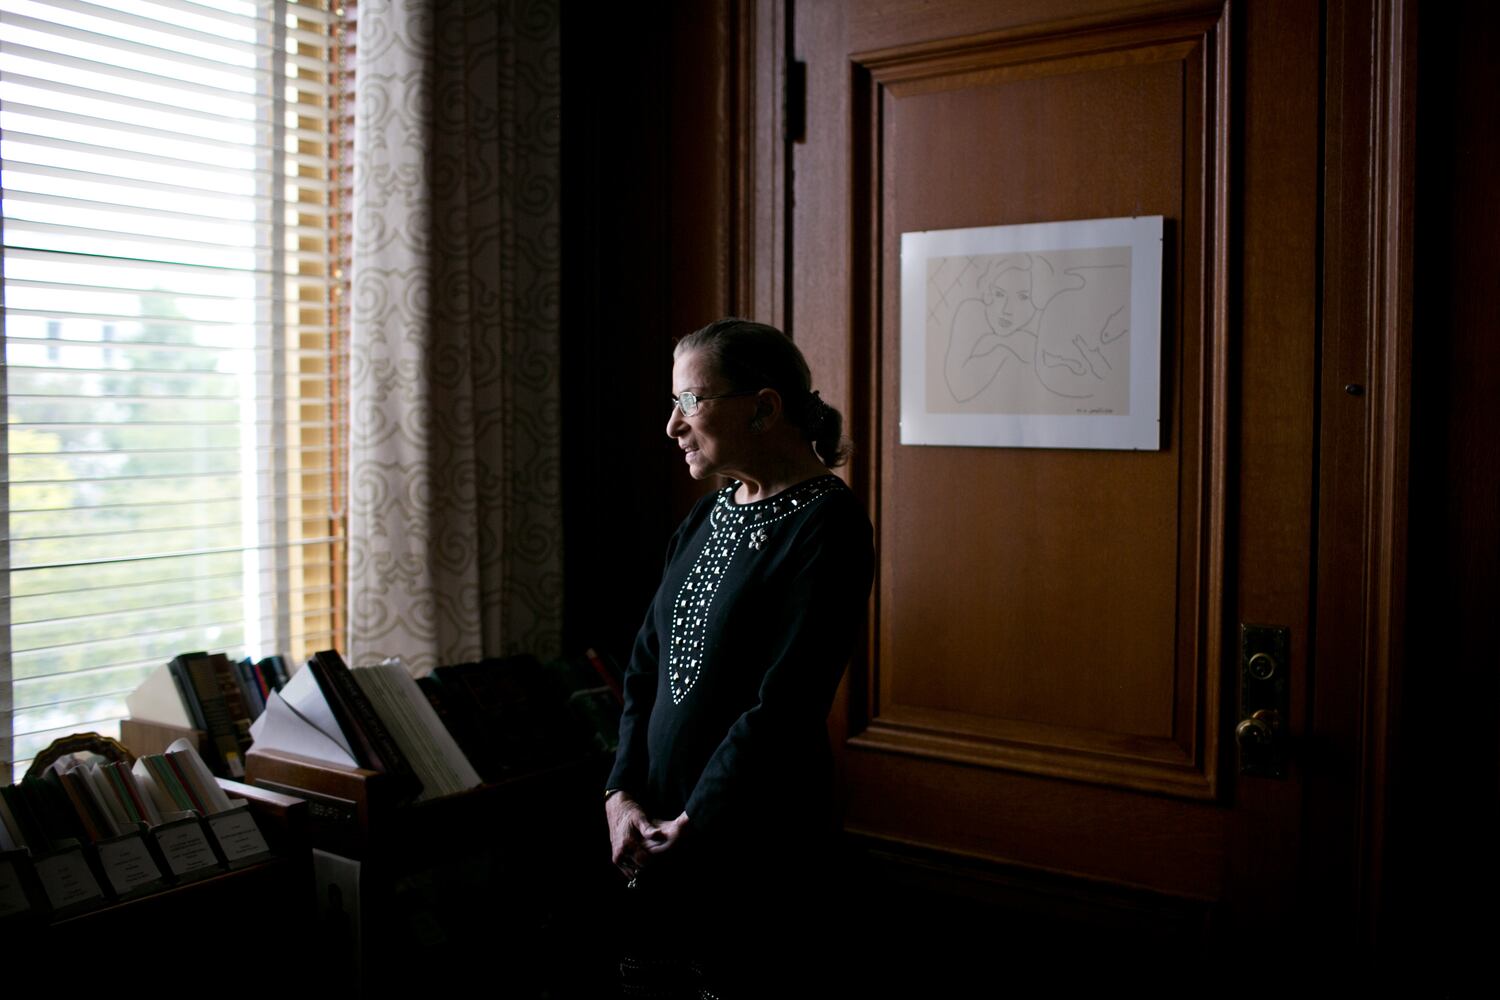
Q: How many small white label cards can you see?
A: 5